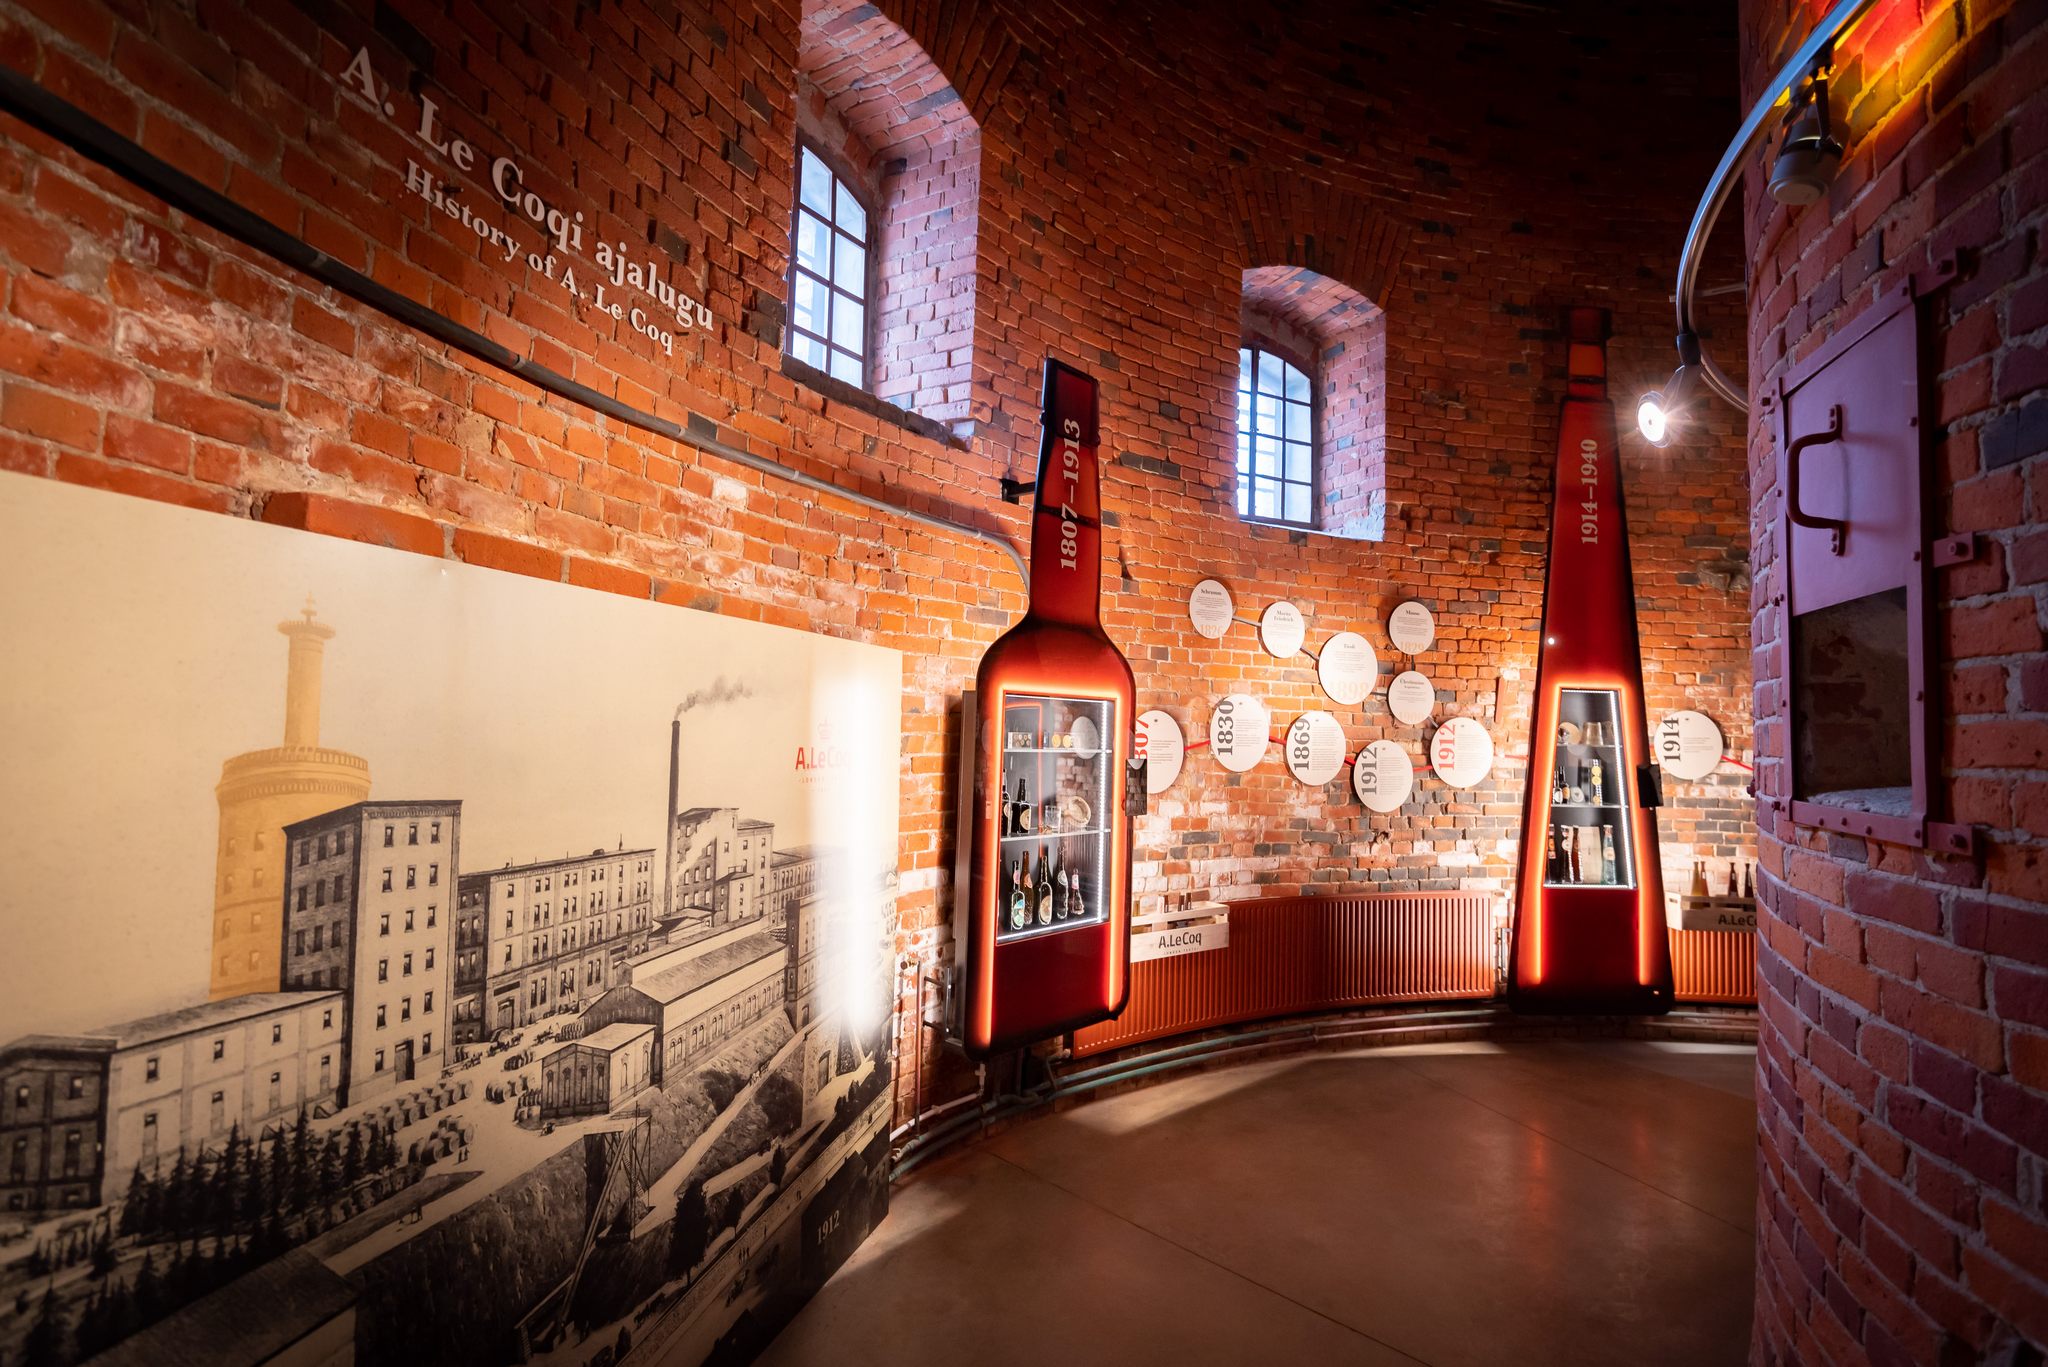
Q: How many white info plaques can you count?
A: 11